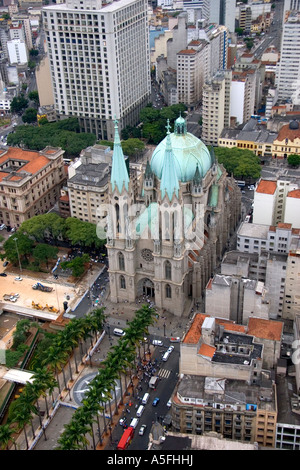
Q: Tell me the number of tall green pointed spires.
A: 2